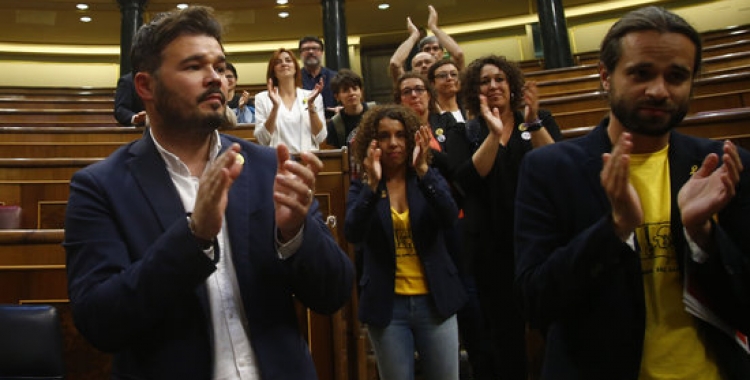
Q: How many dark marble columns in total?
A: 3